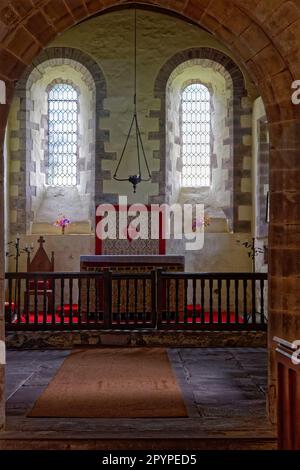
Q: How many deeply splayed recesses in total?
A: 2